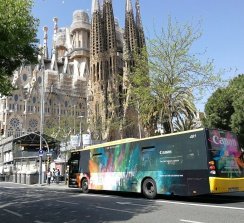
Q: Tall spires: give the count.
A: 4